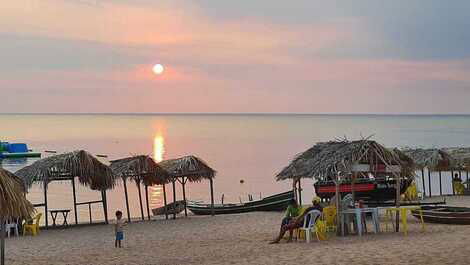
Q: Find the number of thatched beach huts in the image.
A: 7